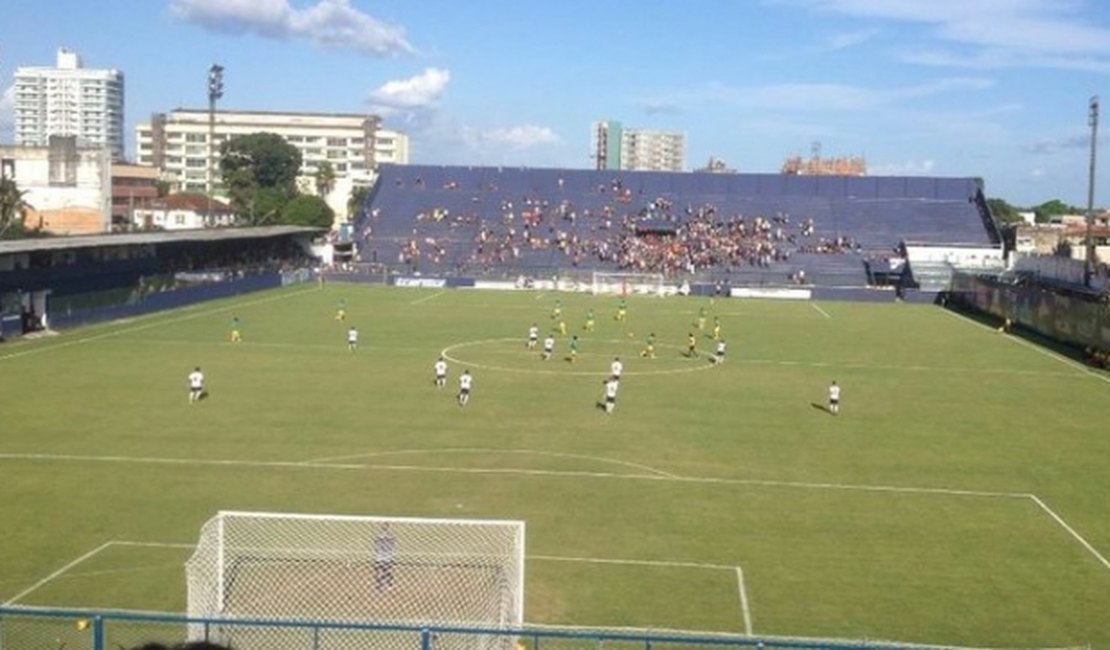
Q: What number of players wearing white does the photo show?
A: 10